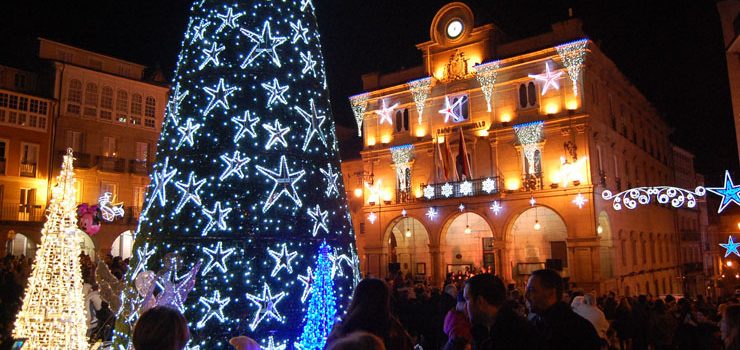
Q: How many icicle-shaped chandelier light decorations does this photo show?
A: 6